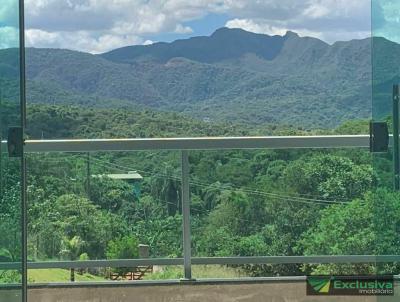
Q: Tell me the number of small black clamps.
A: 2